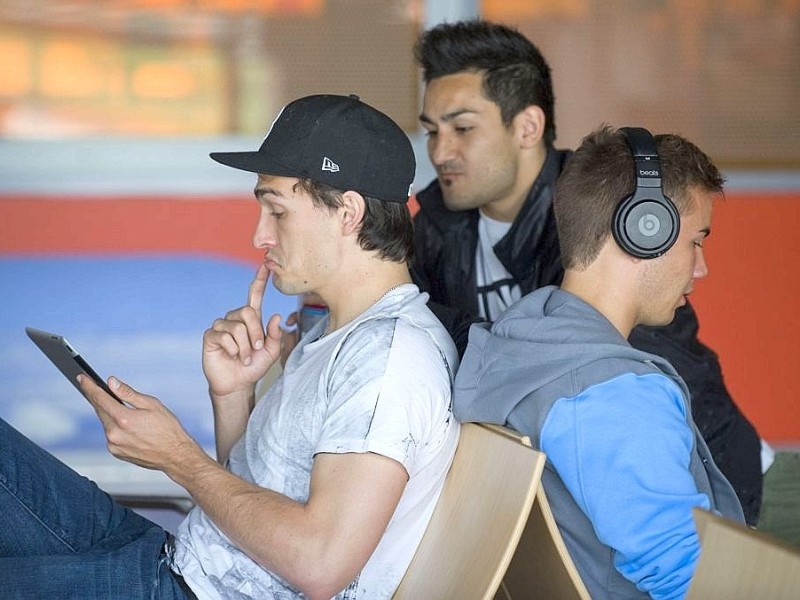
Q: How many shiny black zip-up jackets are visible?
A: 1